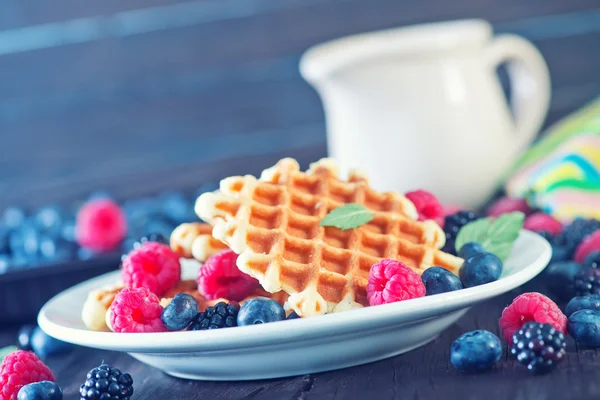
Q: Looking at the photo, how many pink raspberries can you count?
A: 11